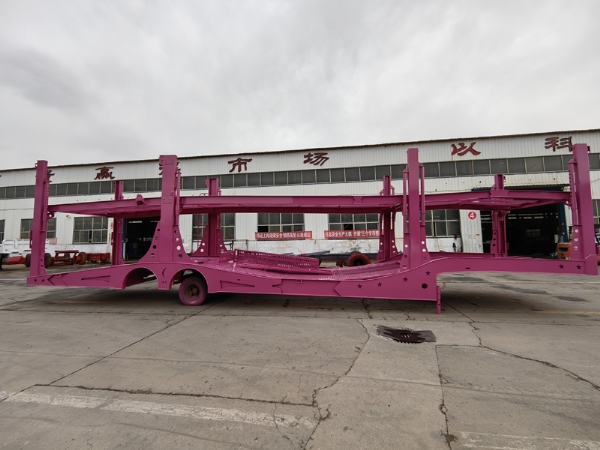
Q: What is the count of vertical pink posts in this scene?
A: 8